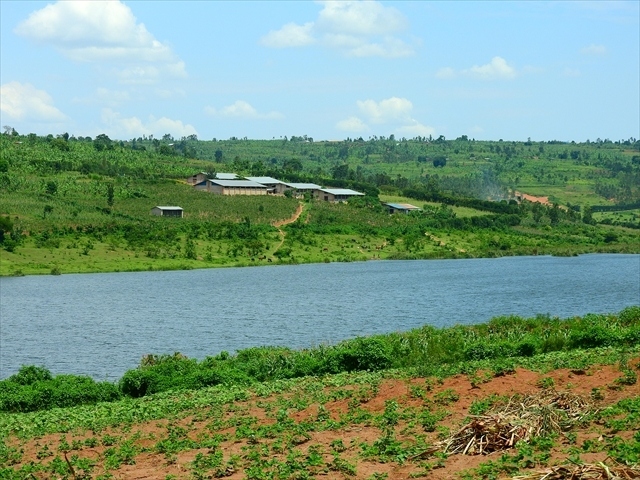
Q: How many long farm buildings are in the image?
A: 5